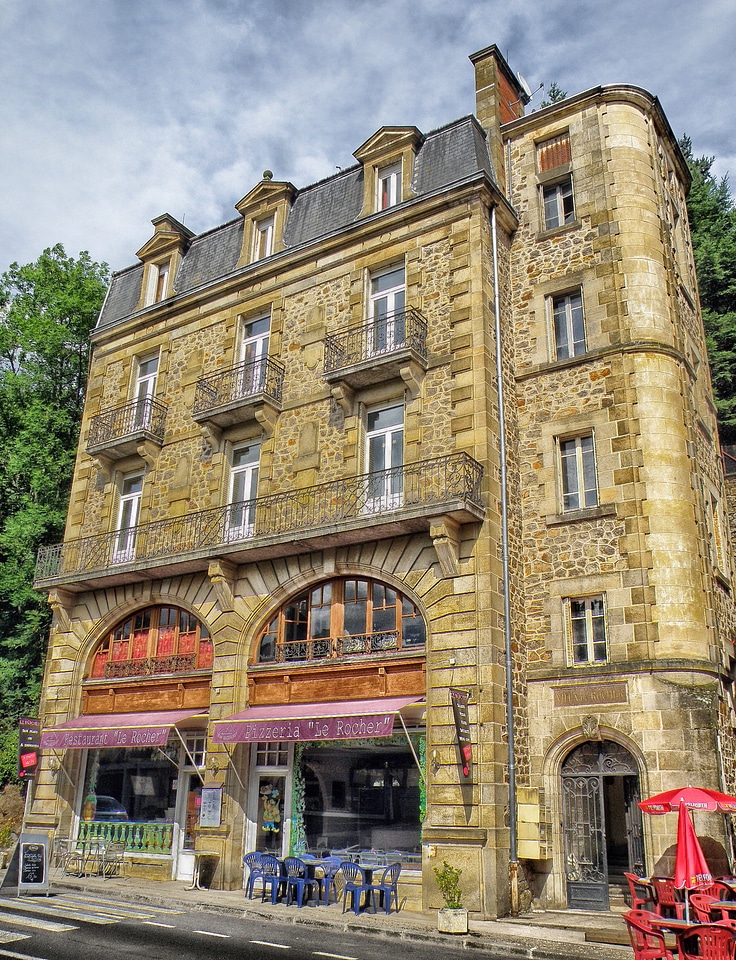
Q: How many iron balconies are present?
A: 4